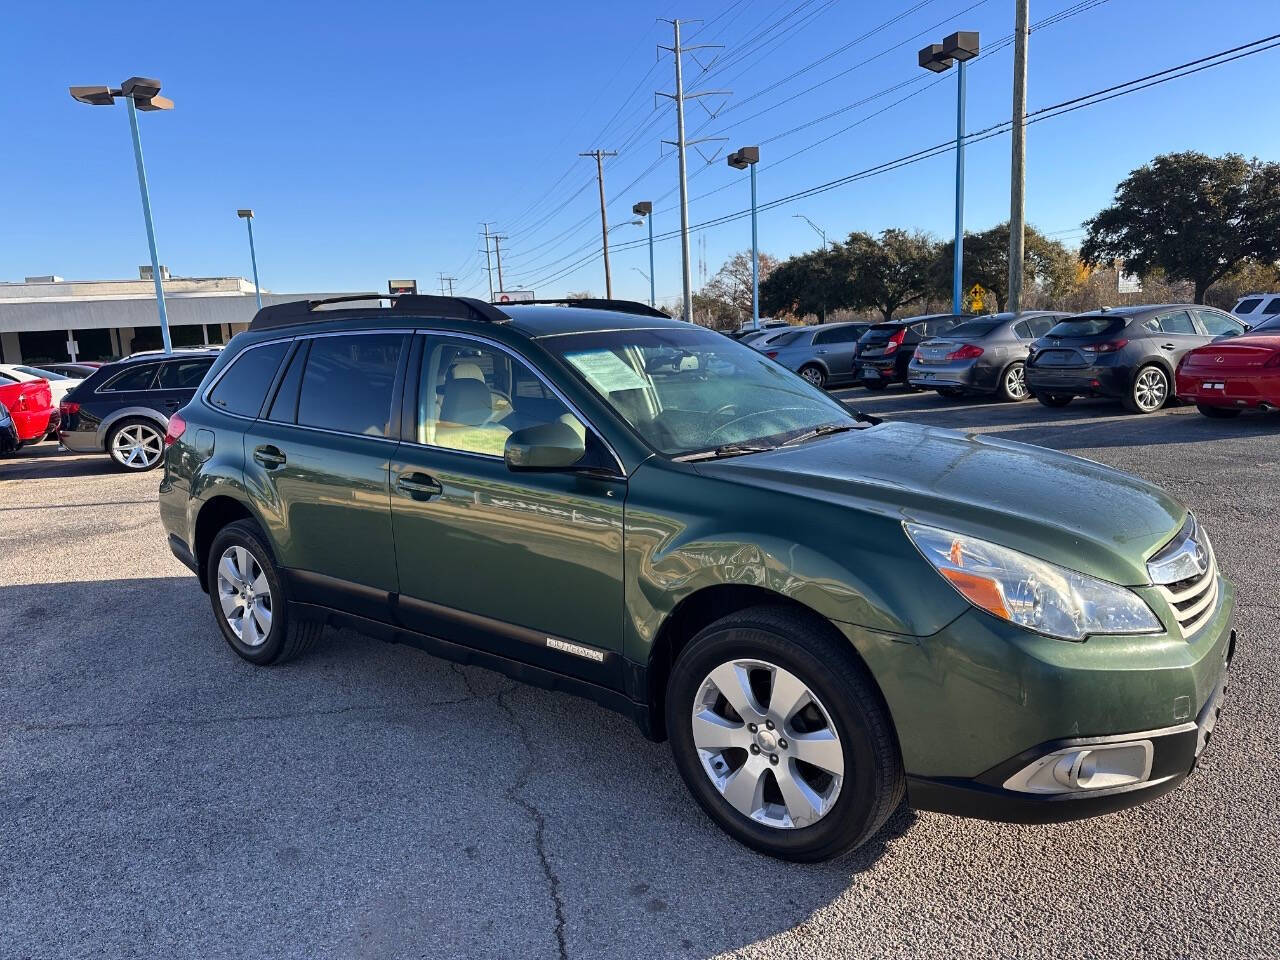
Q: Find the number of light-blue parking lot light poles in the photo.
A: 5